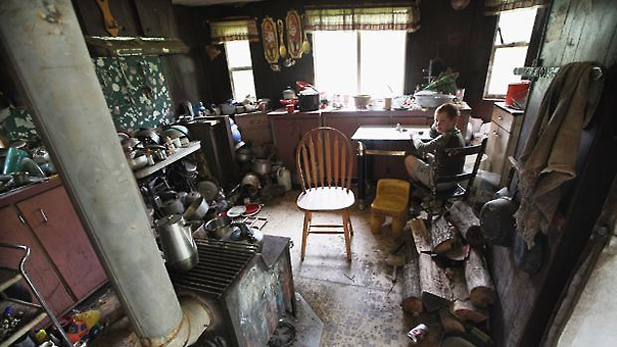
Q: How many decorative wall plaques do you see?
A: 2